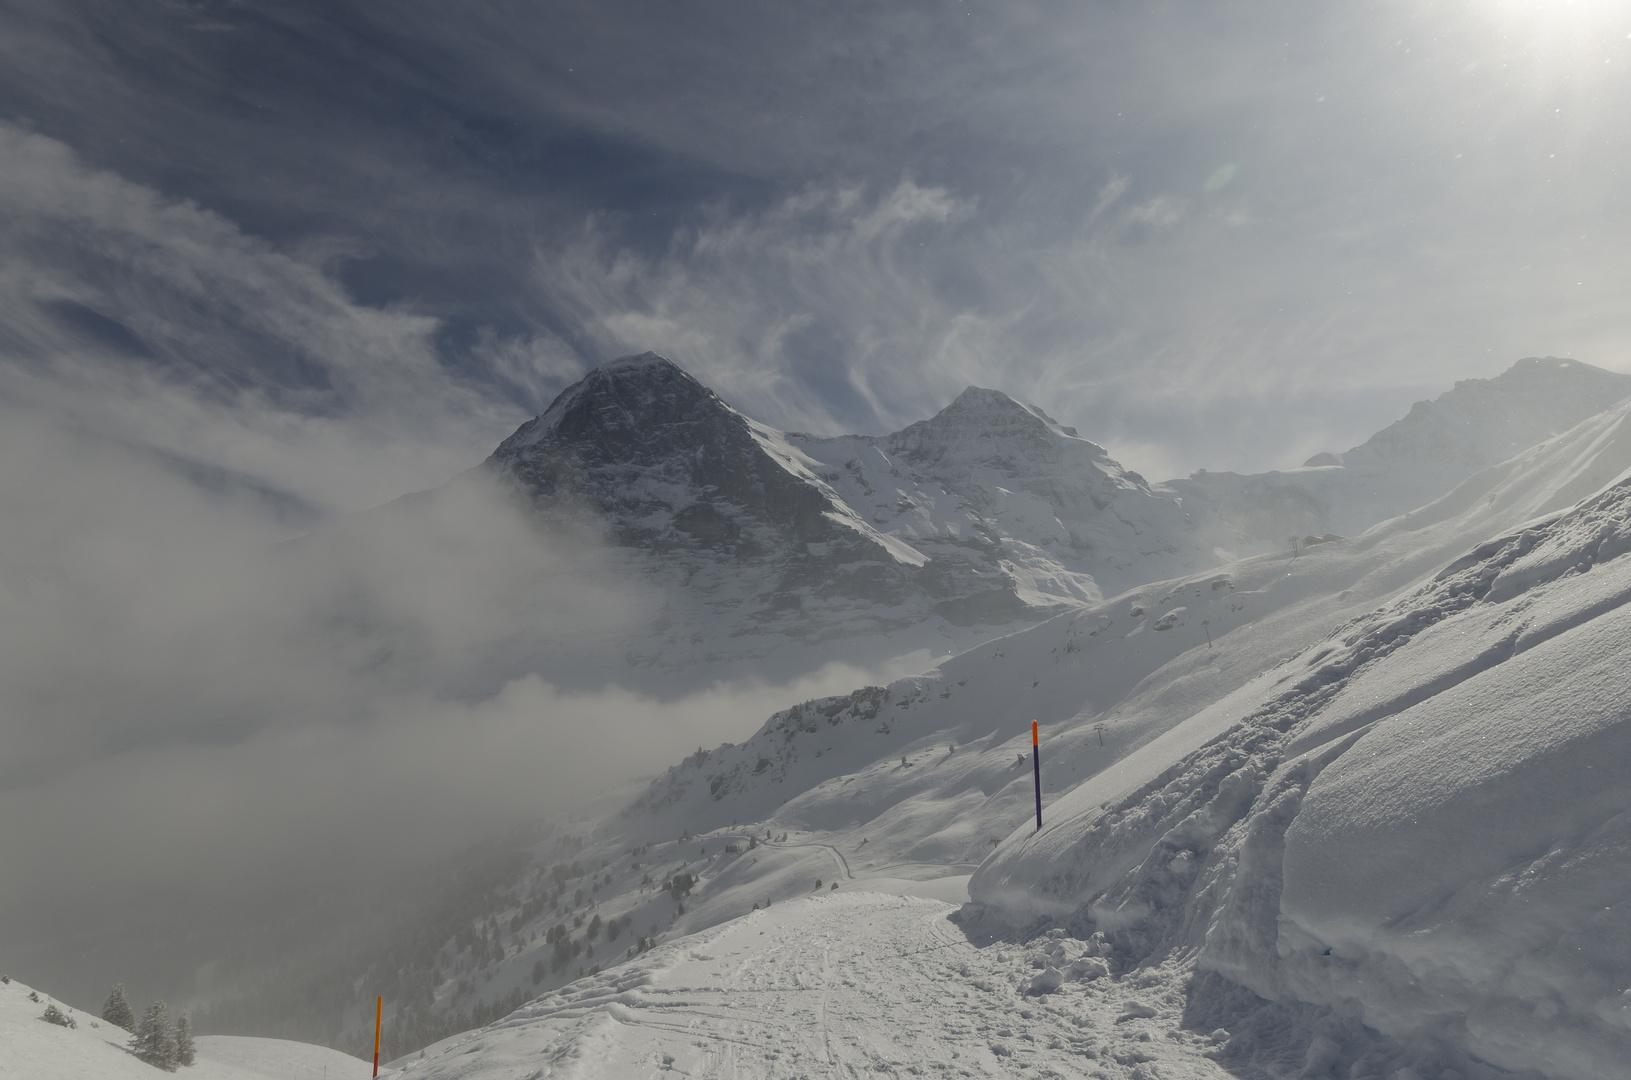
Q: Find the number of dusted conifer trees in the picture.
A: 3